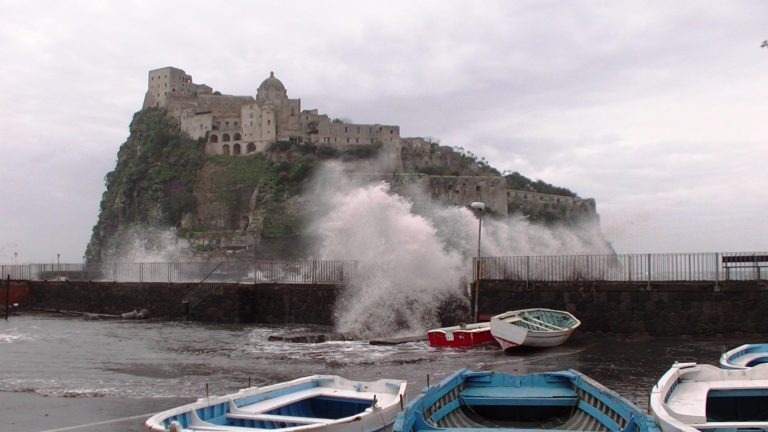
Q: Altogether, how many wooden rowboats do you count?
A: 6